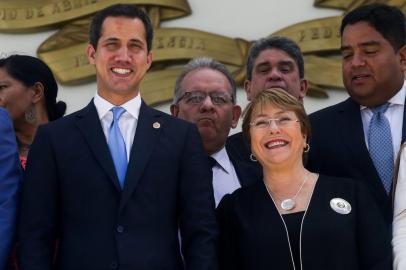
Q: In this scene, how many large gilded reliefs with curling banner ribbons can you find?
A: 1